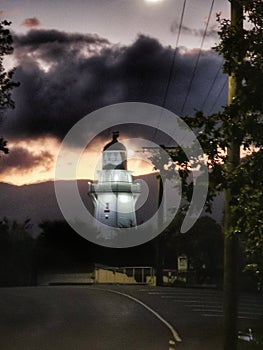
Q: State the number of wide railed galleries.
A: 1